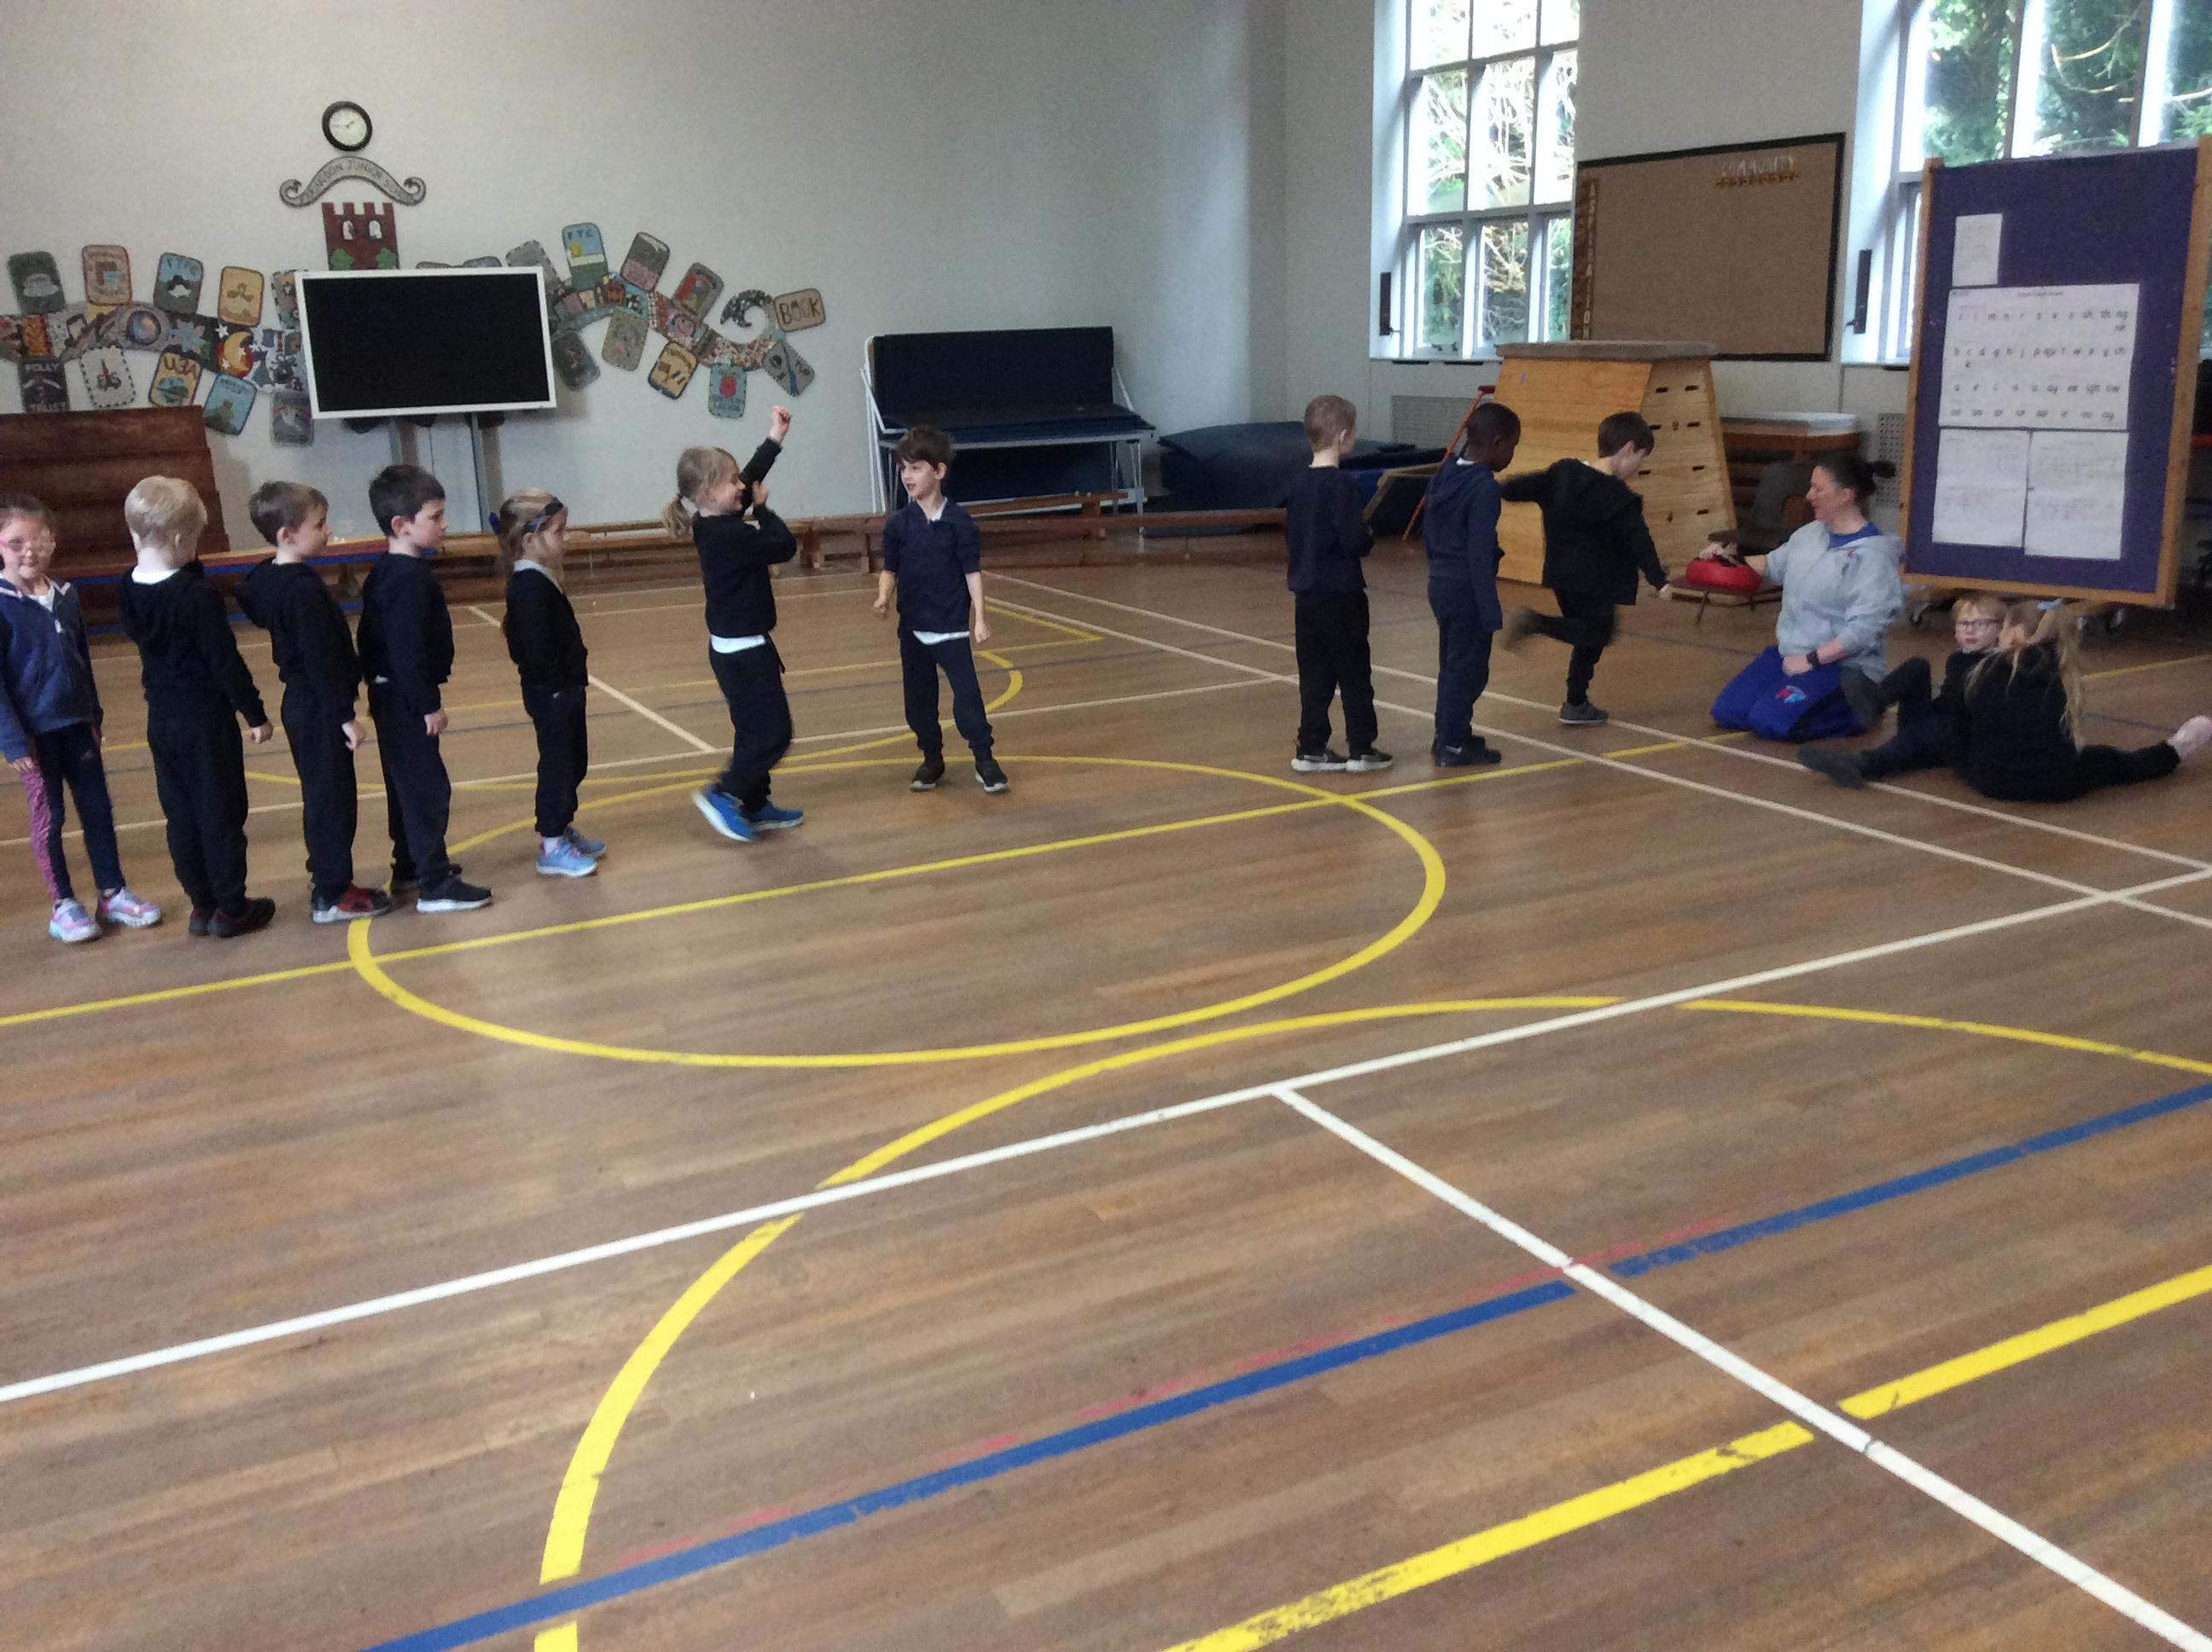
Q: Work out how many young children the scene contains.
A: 12